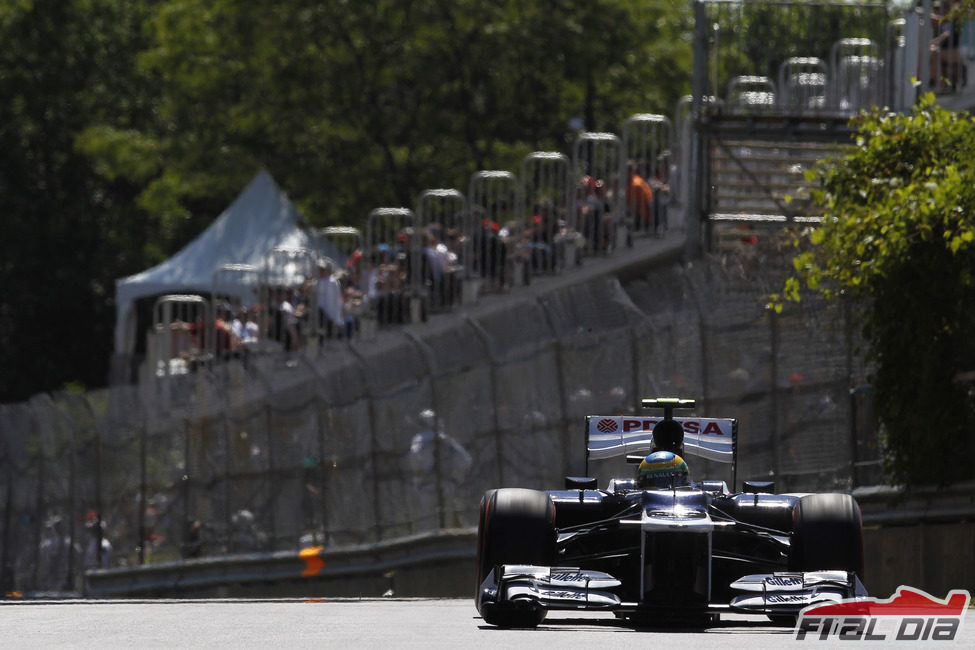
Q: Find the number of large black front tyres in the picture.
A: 2